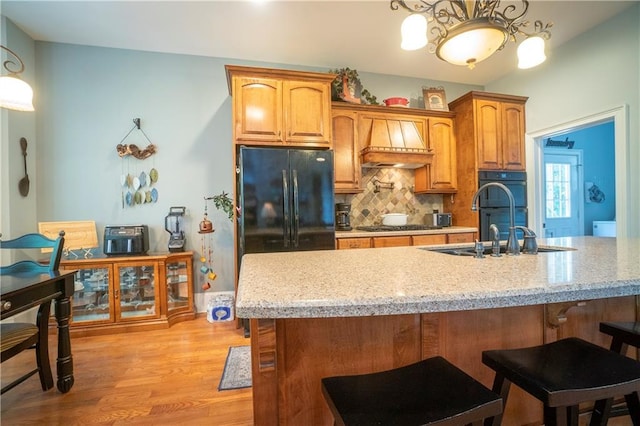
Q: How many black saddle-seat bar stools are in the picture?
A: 3